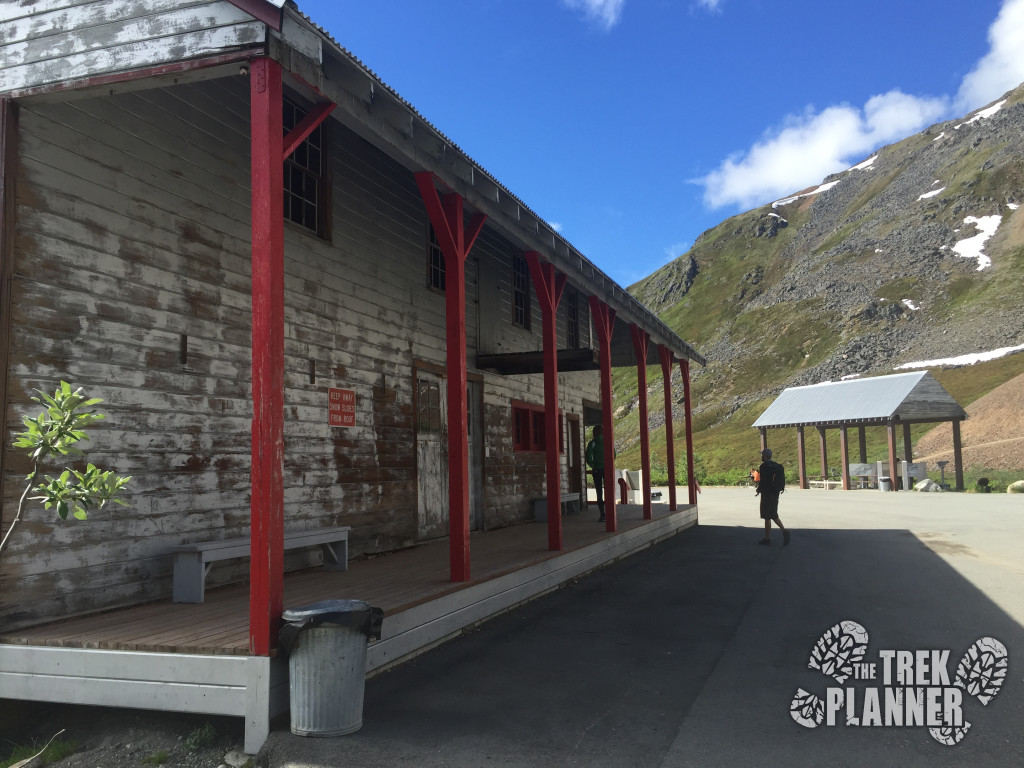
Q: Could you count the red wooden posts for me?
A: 7